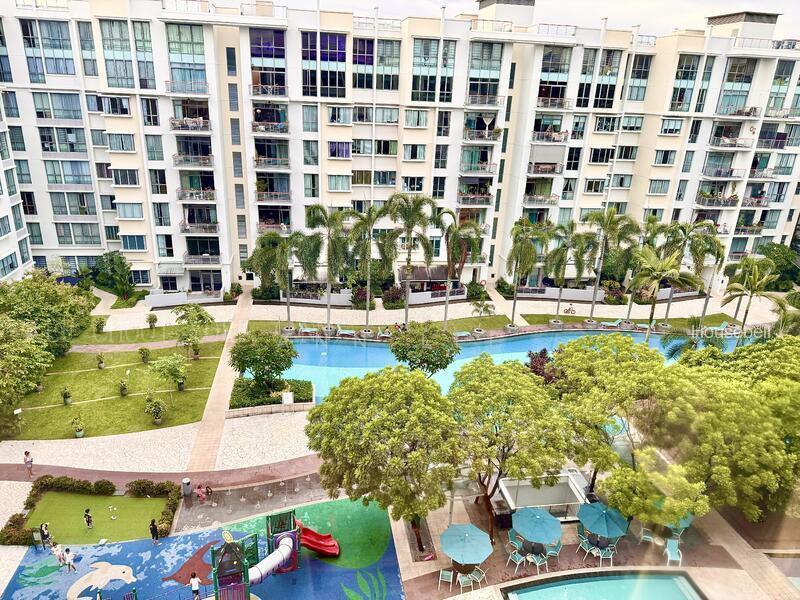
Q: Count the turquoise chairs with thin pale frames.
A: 14